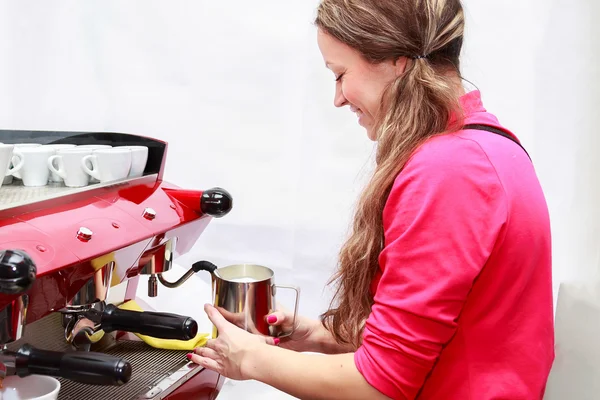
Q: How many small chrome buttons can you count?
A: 2